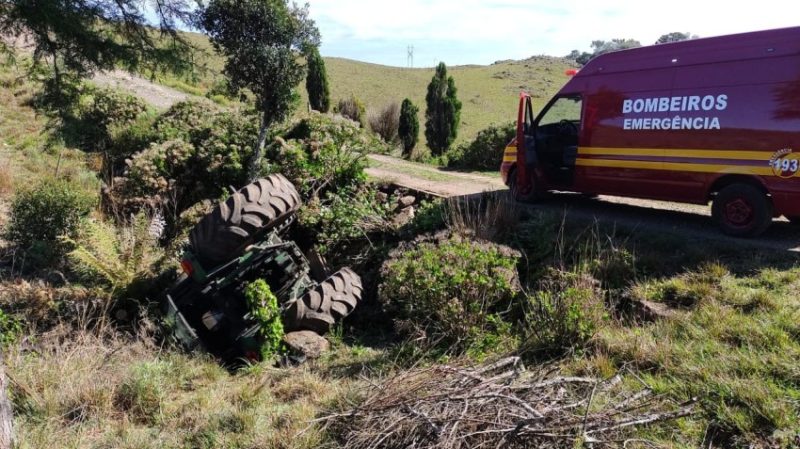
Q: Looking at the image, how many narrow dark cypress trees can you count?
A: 3